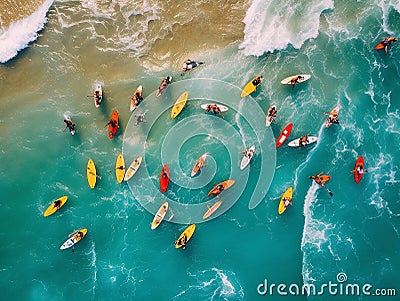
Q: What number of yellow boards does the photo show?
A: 7